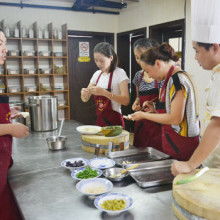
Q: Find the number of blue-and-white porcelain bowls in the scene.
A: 5